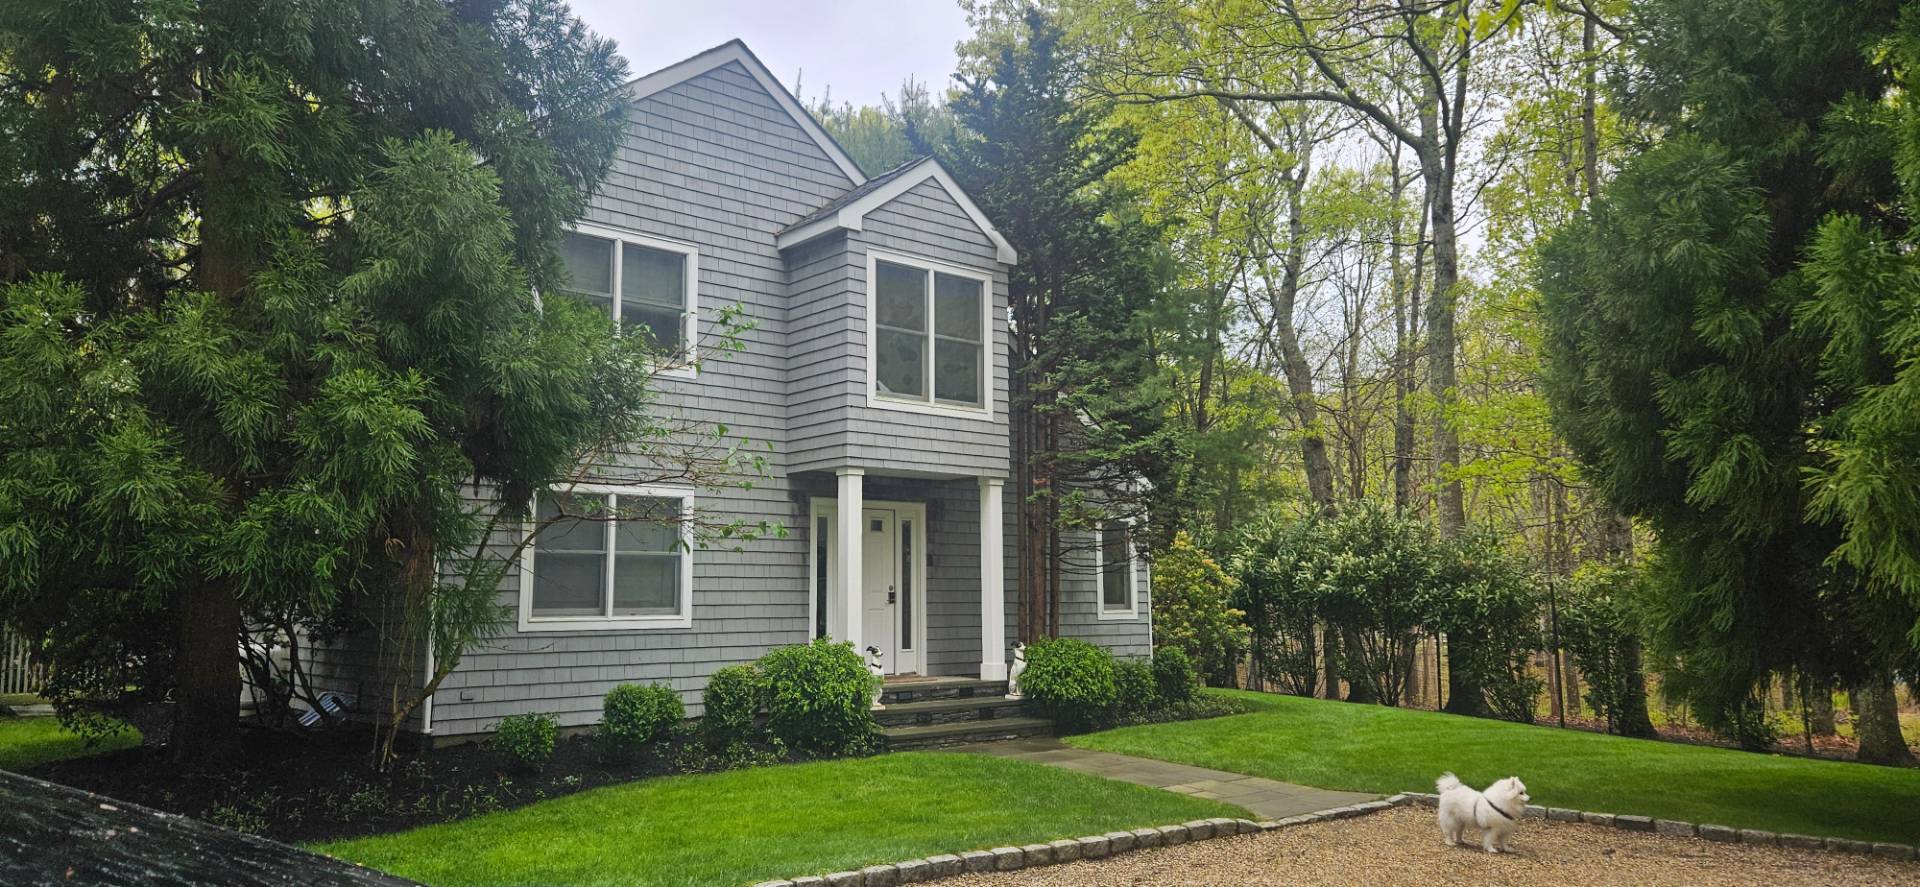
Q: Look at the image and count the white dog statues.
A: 2